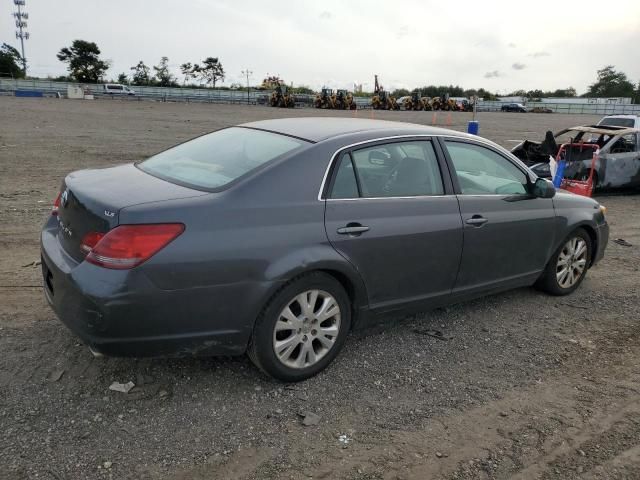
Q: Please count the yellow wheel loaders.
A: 6